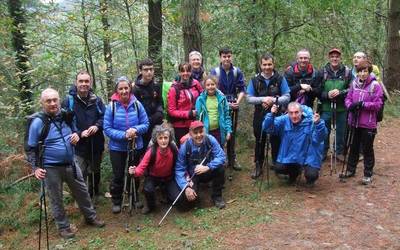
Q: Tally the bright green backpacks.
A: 1